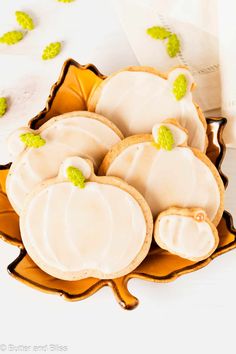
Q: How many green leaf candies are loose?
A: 7